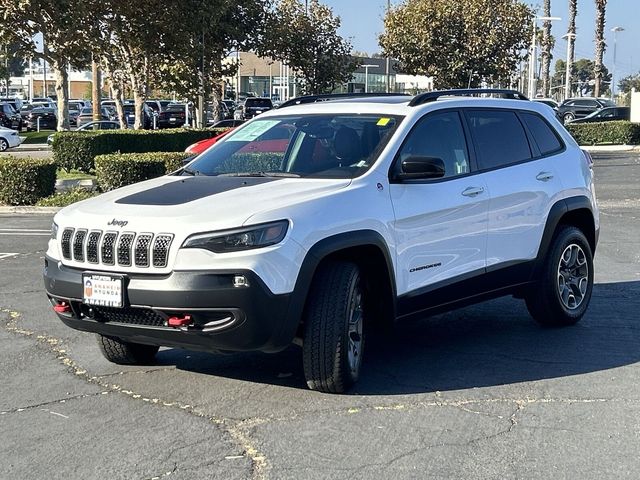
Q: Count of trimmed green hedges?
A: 4